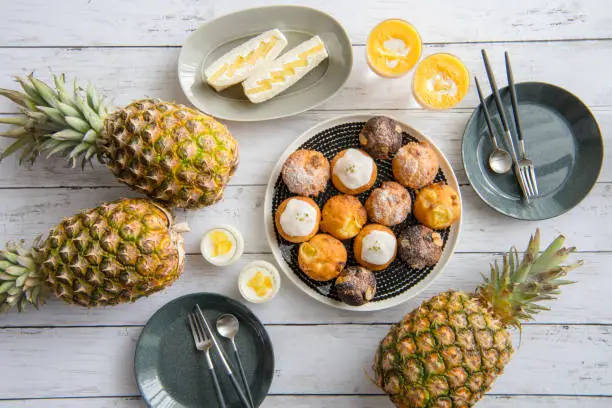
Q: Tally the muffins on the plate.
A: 12